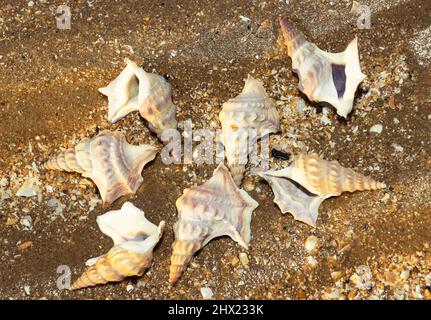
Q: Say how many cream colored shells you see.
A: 7